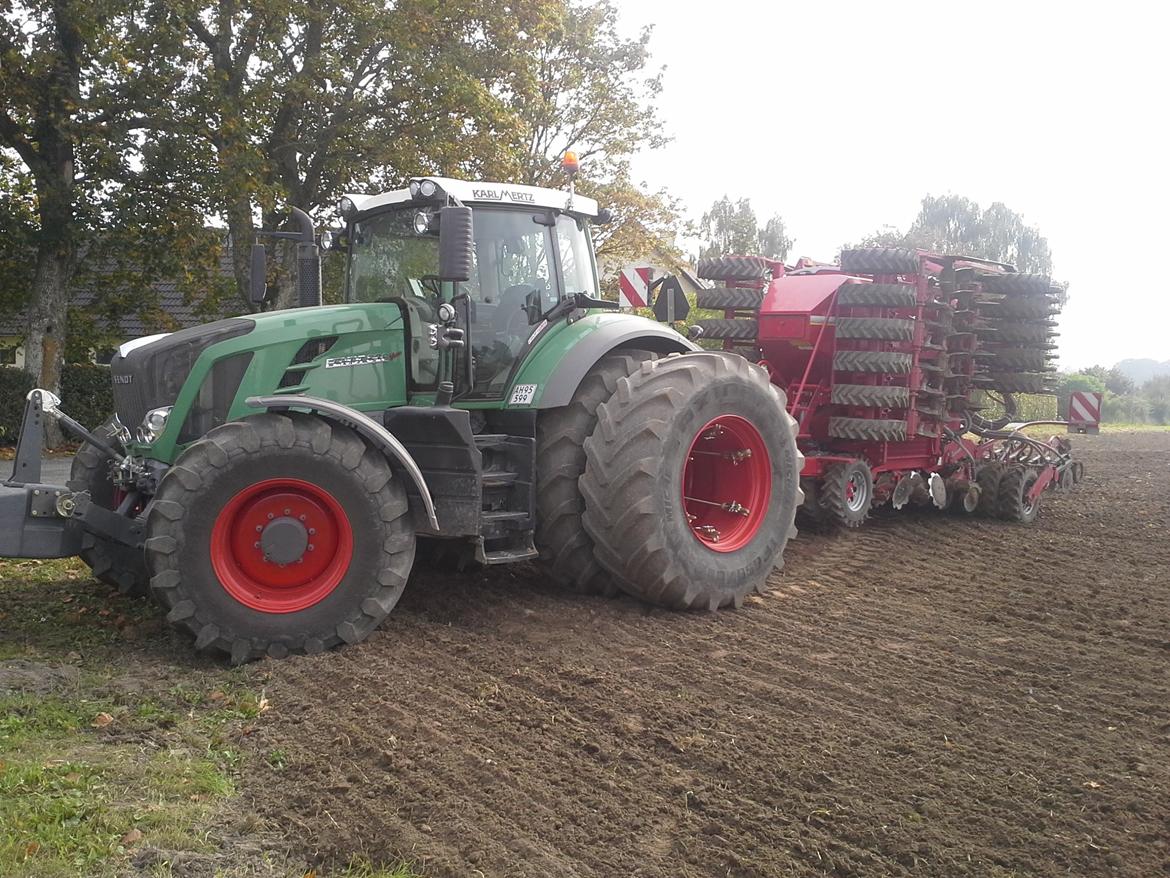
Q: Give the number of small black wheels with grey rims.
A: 2